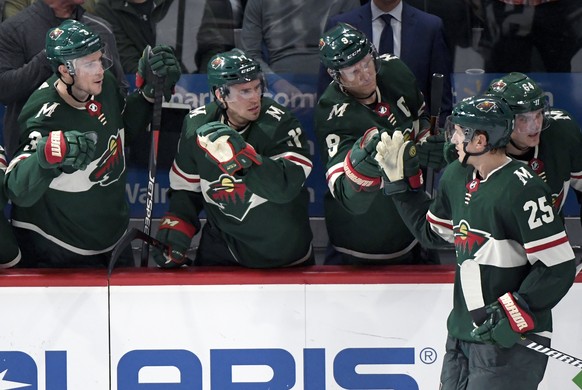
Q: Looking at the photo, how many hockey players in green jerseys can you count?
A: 5